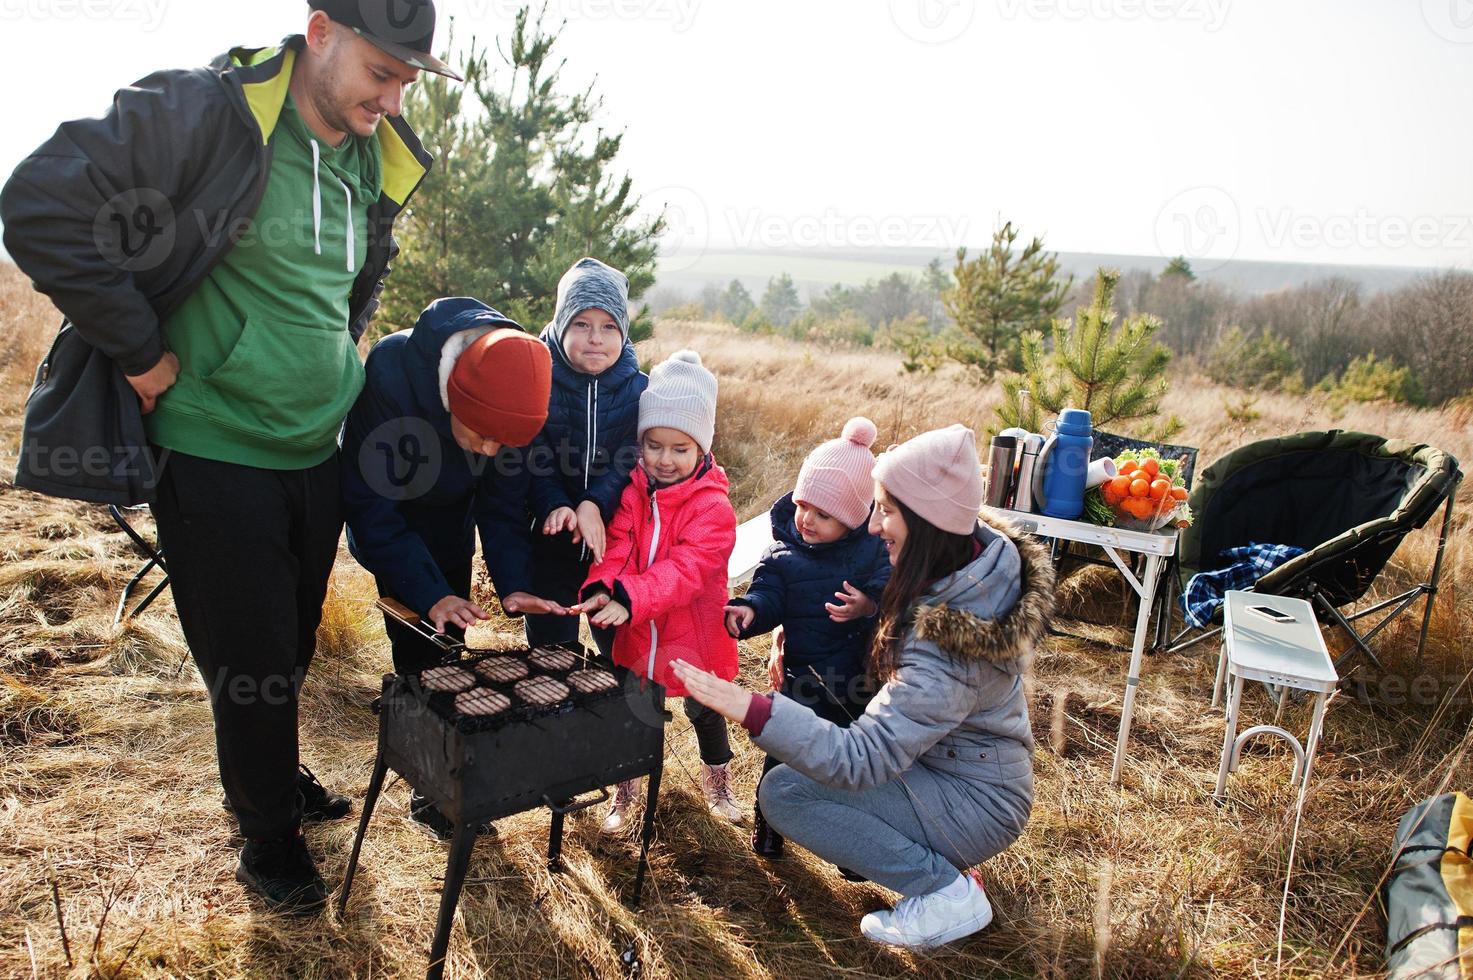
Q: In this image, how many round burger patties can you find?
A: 6